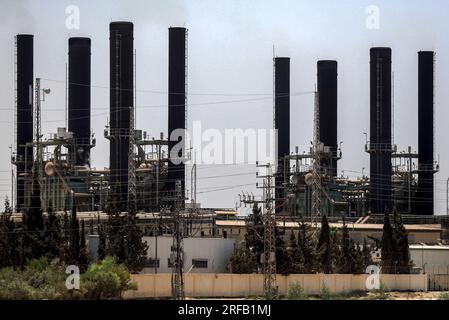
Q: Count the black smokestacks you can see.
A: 8